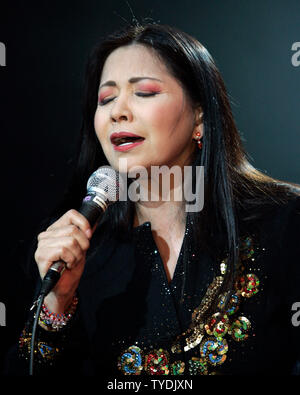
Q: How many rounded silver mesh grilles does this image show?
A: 1